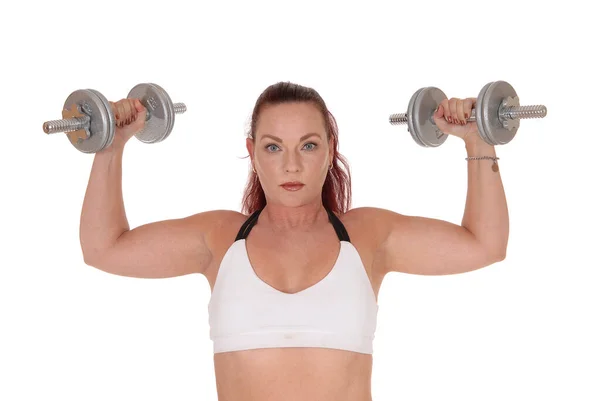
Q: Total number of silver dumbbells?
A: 2